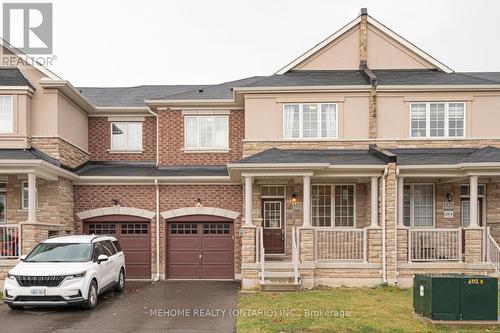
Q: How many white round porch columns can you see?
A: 6